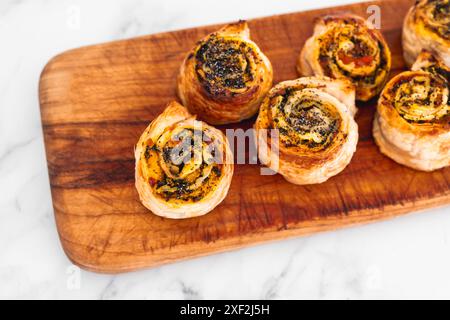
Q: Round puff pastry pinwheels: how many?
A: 6